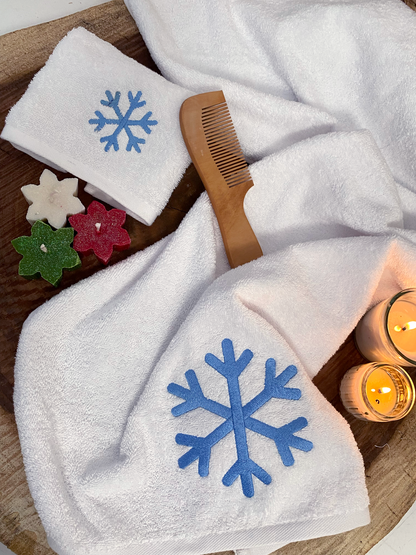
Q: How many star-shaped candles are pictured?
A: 3